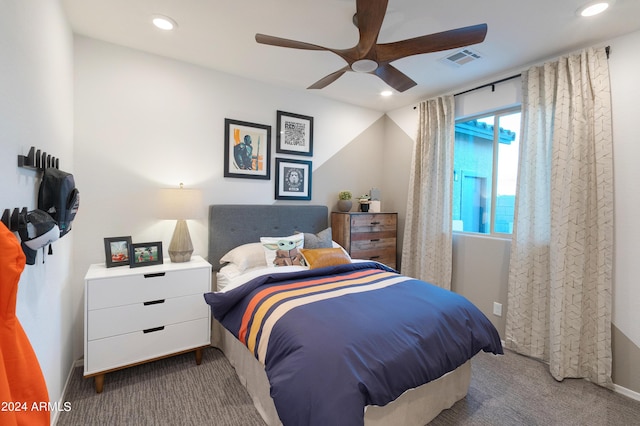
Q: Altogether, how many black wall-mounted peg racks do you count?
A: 2